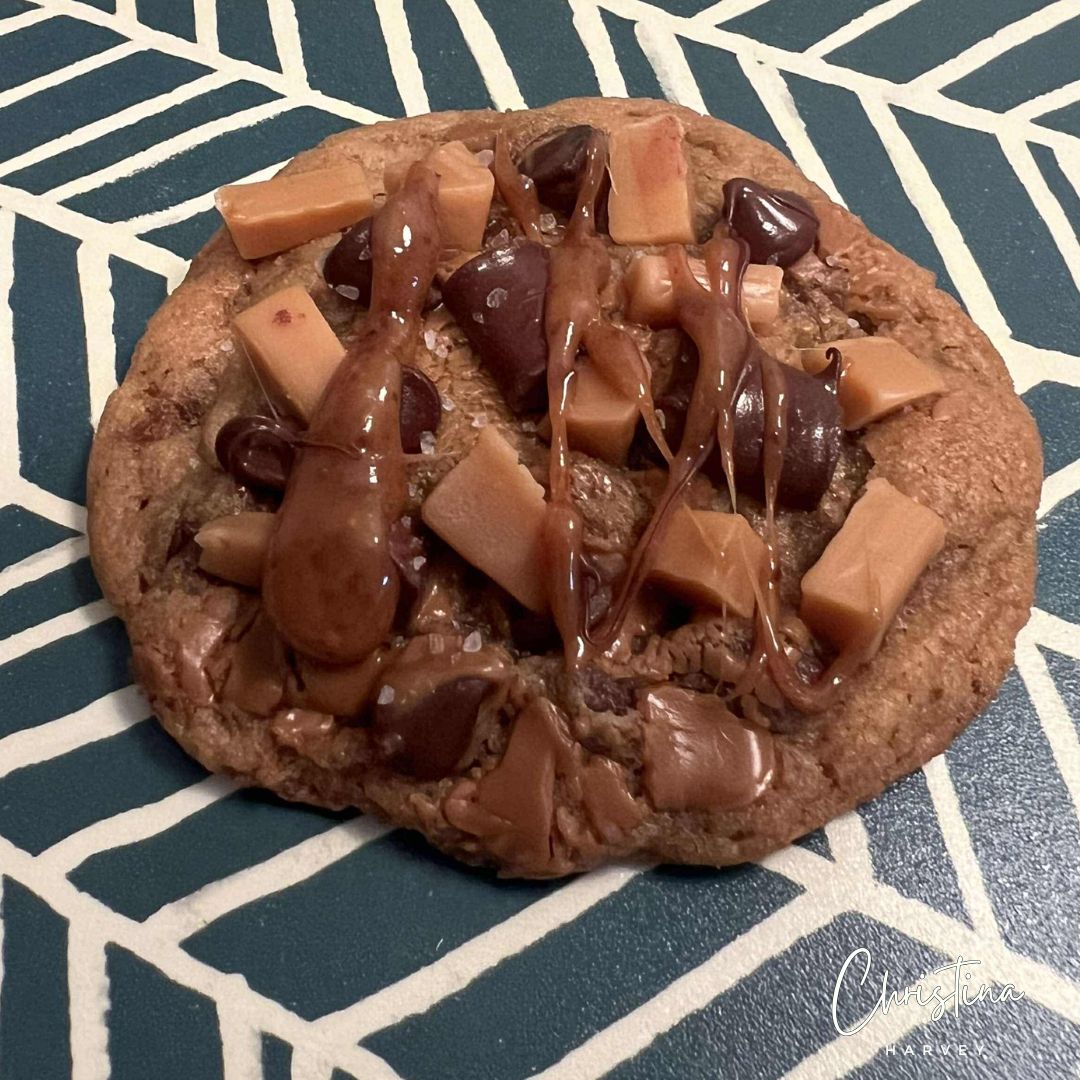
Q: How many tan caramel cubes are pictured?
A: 11